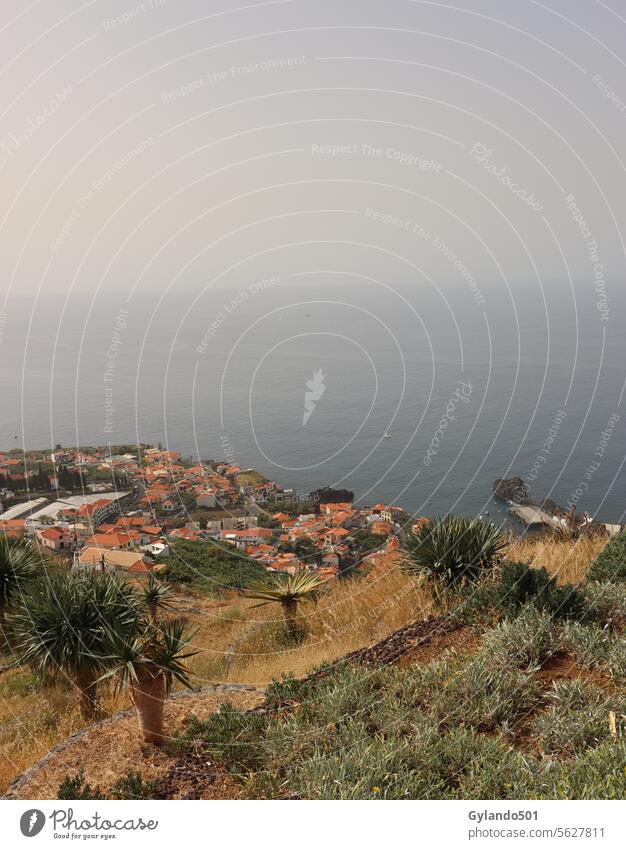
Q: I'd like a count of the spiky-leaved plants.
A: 6